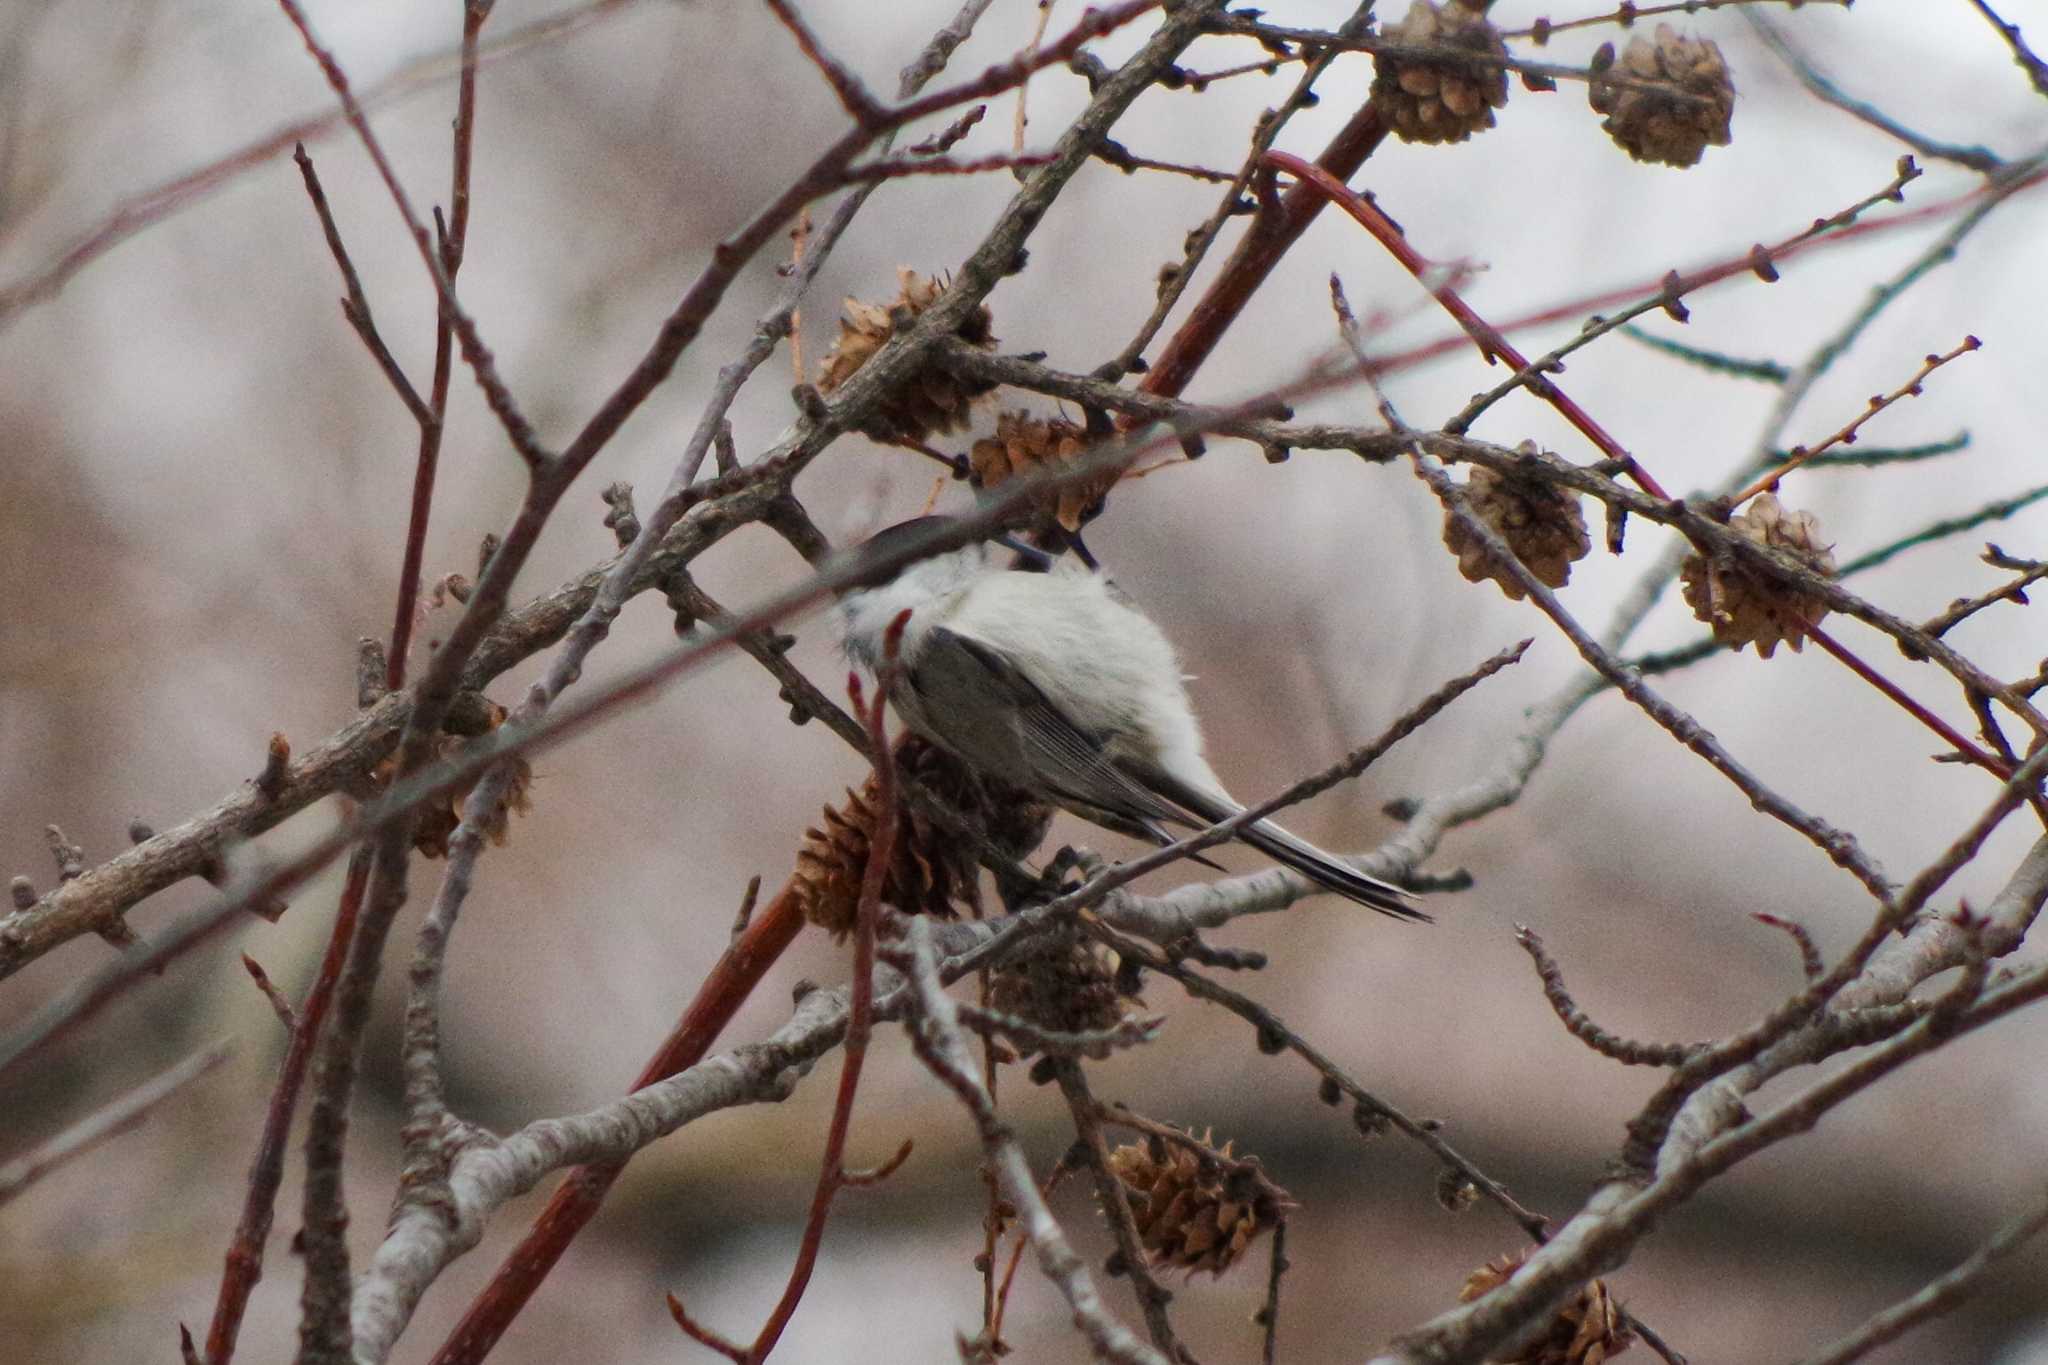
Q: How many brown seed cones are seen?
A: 11